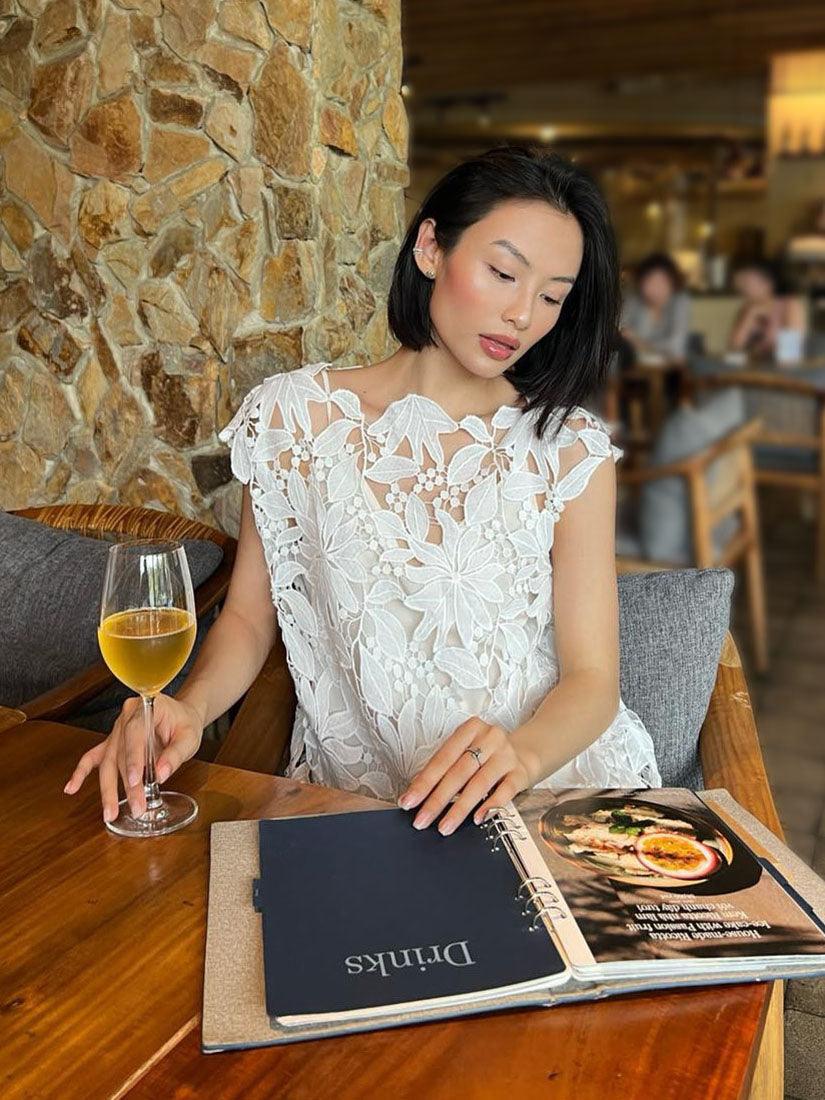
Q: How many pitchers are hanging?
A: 0